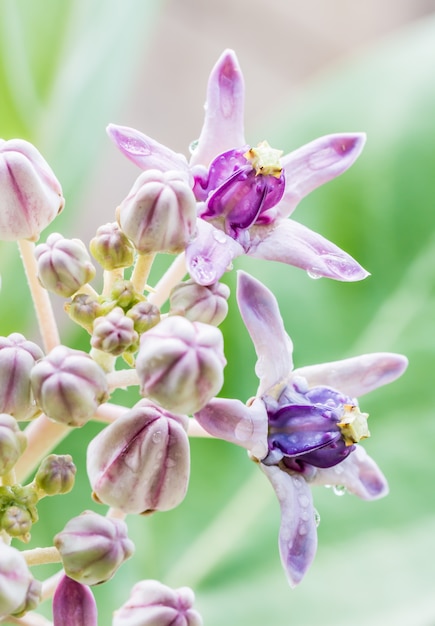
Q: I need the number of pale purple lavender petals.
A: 10